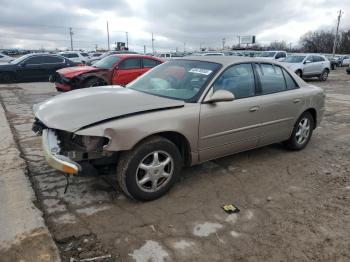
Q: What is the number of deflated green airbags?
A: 0